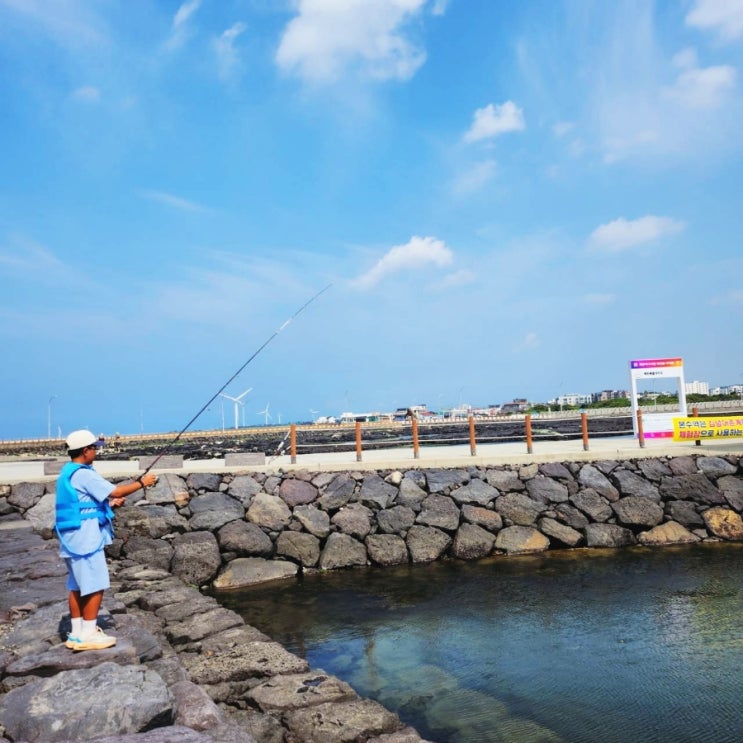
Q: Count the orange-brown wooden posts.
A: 8